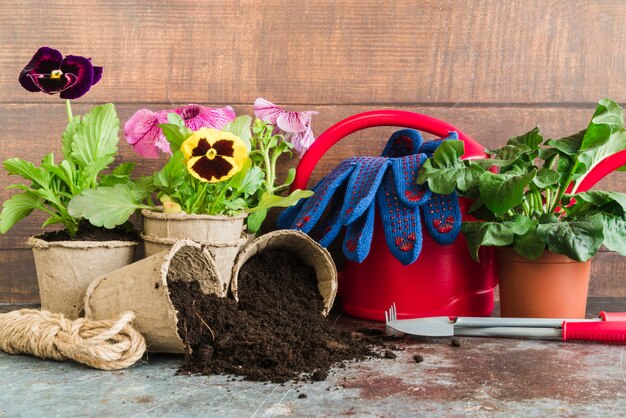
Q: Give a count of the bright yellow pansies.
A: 1